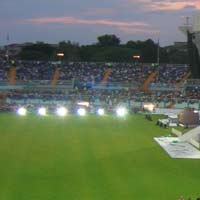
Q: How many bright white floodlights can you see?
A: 6